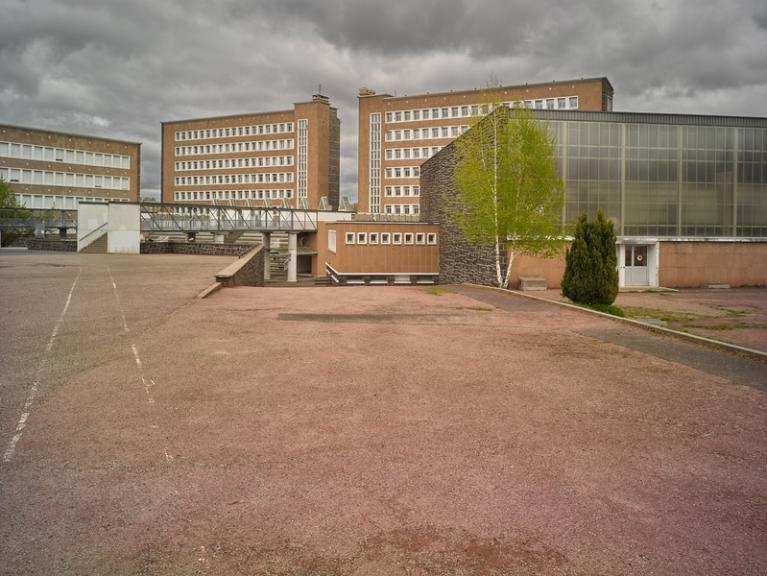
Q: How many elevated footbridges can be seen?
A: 1